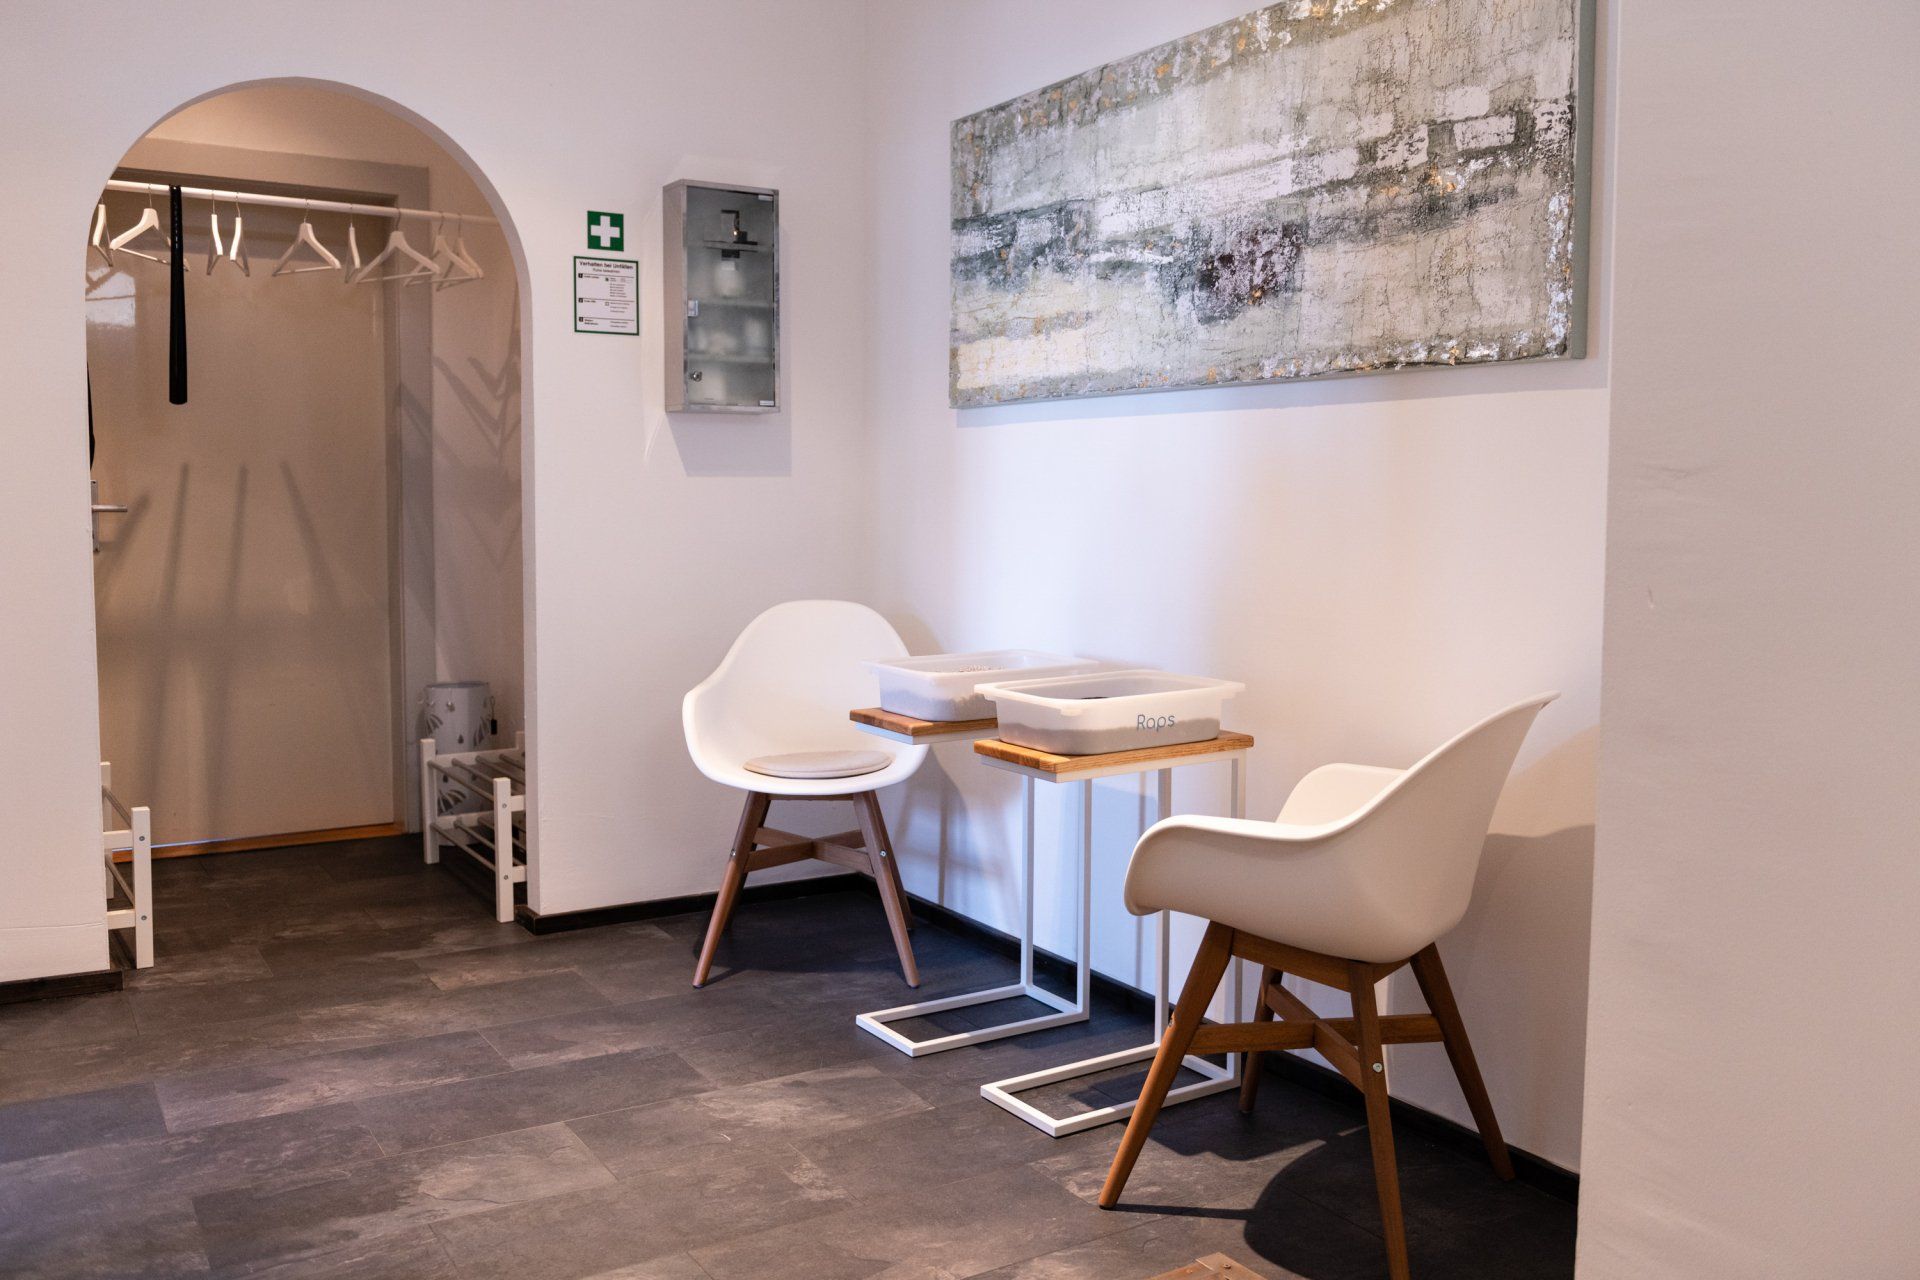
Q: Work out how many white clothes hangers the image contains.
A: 9